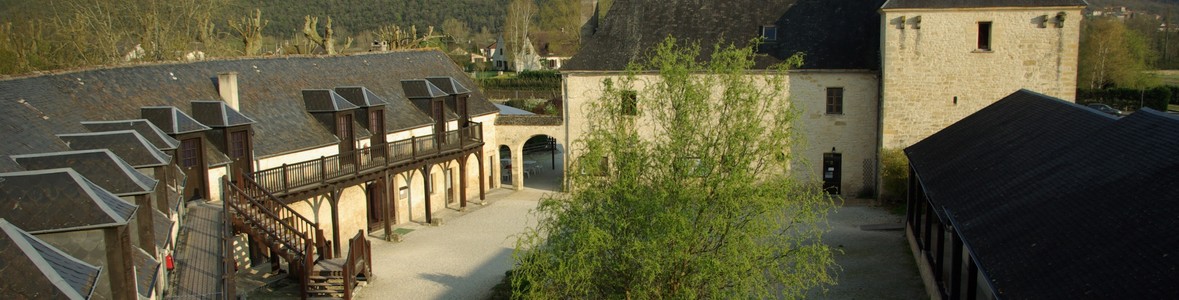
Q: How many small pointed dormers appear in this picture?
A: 11